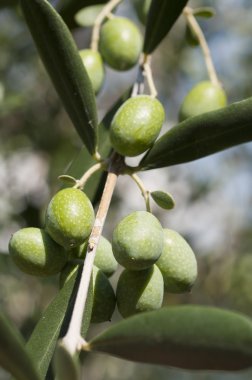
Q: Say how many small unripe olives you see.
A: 11